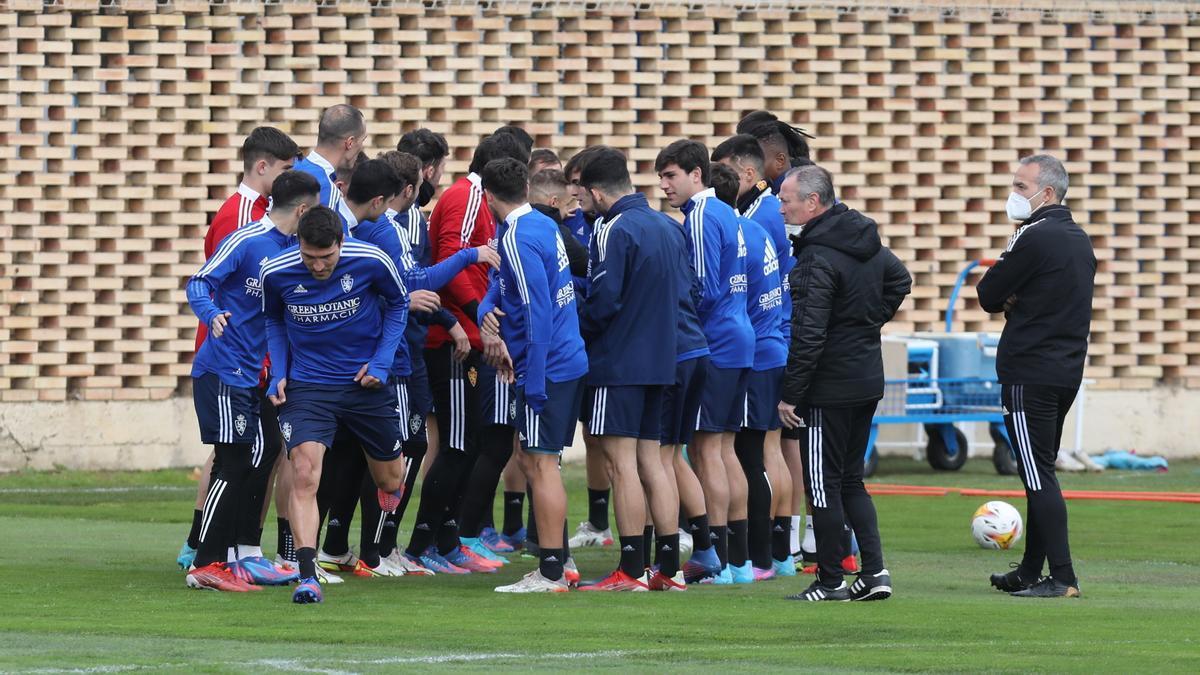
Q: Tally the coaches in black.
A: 2